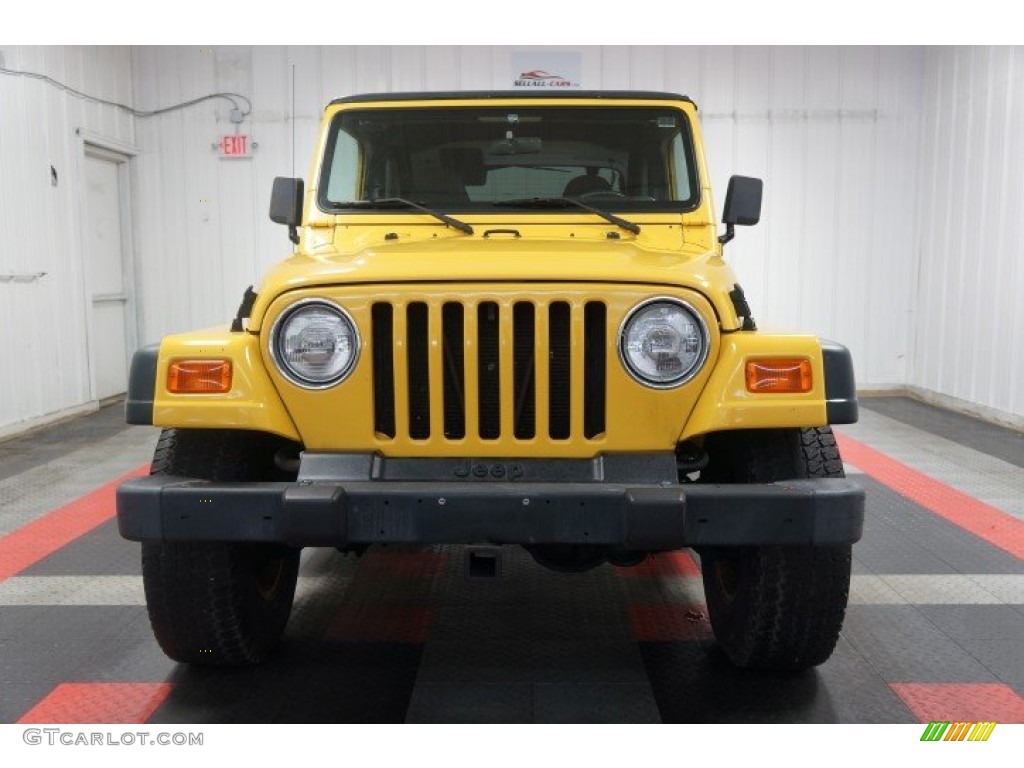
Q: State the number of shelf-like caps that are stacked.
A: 0